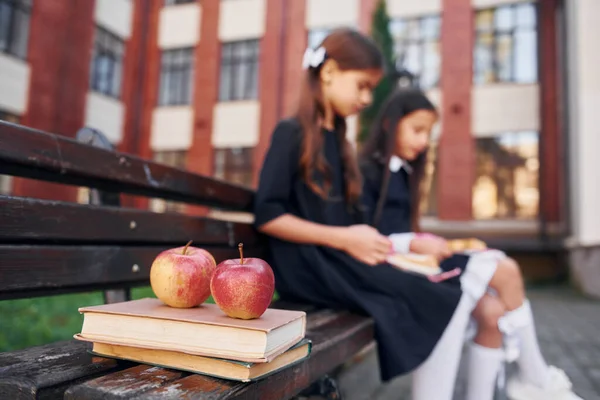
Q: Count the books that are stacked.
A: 2